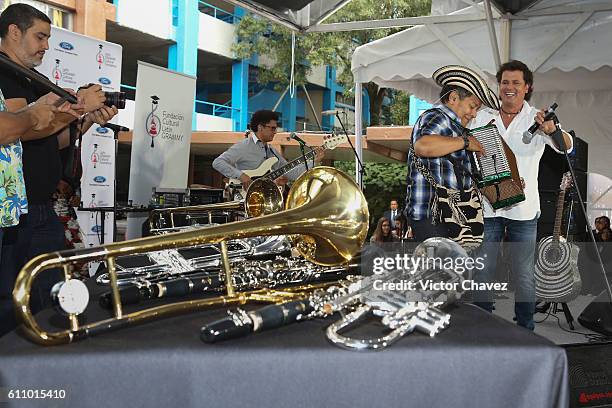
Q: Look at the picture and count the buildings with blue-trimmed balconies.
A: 1